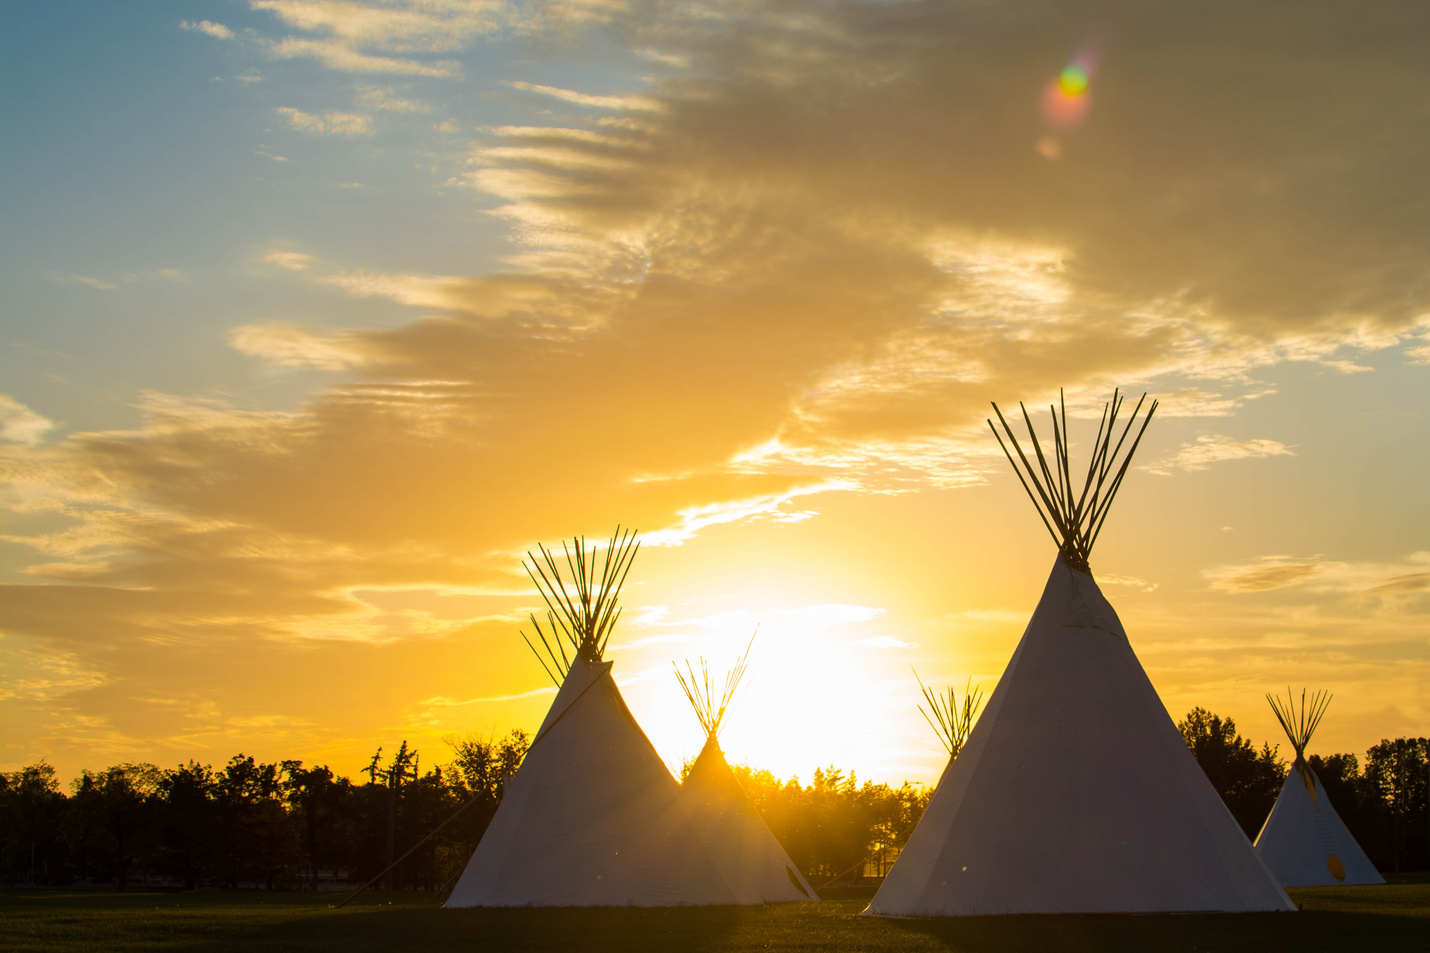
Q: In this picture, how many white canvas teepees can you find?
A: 5